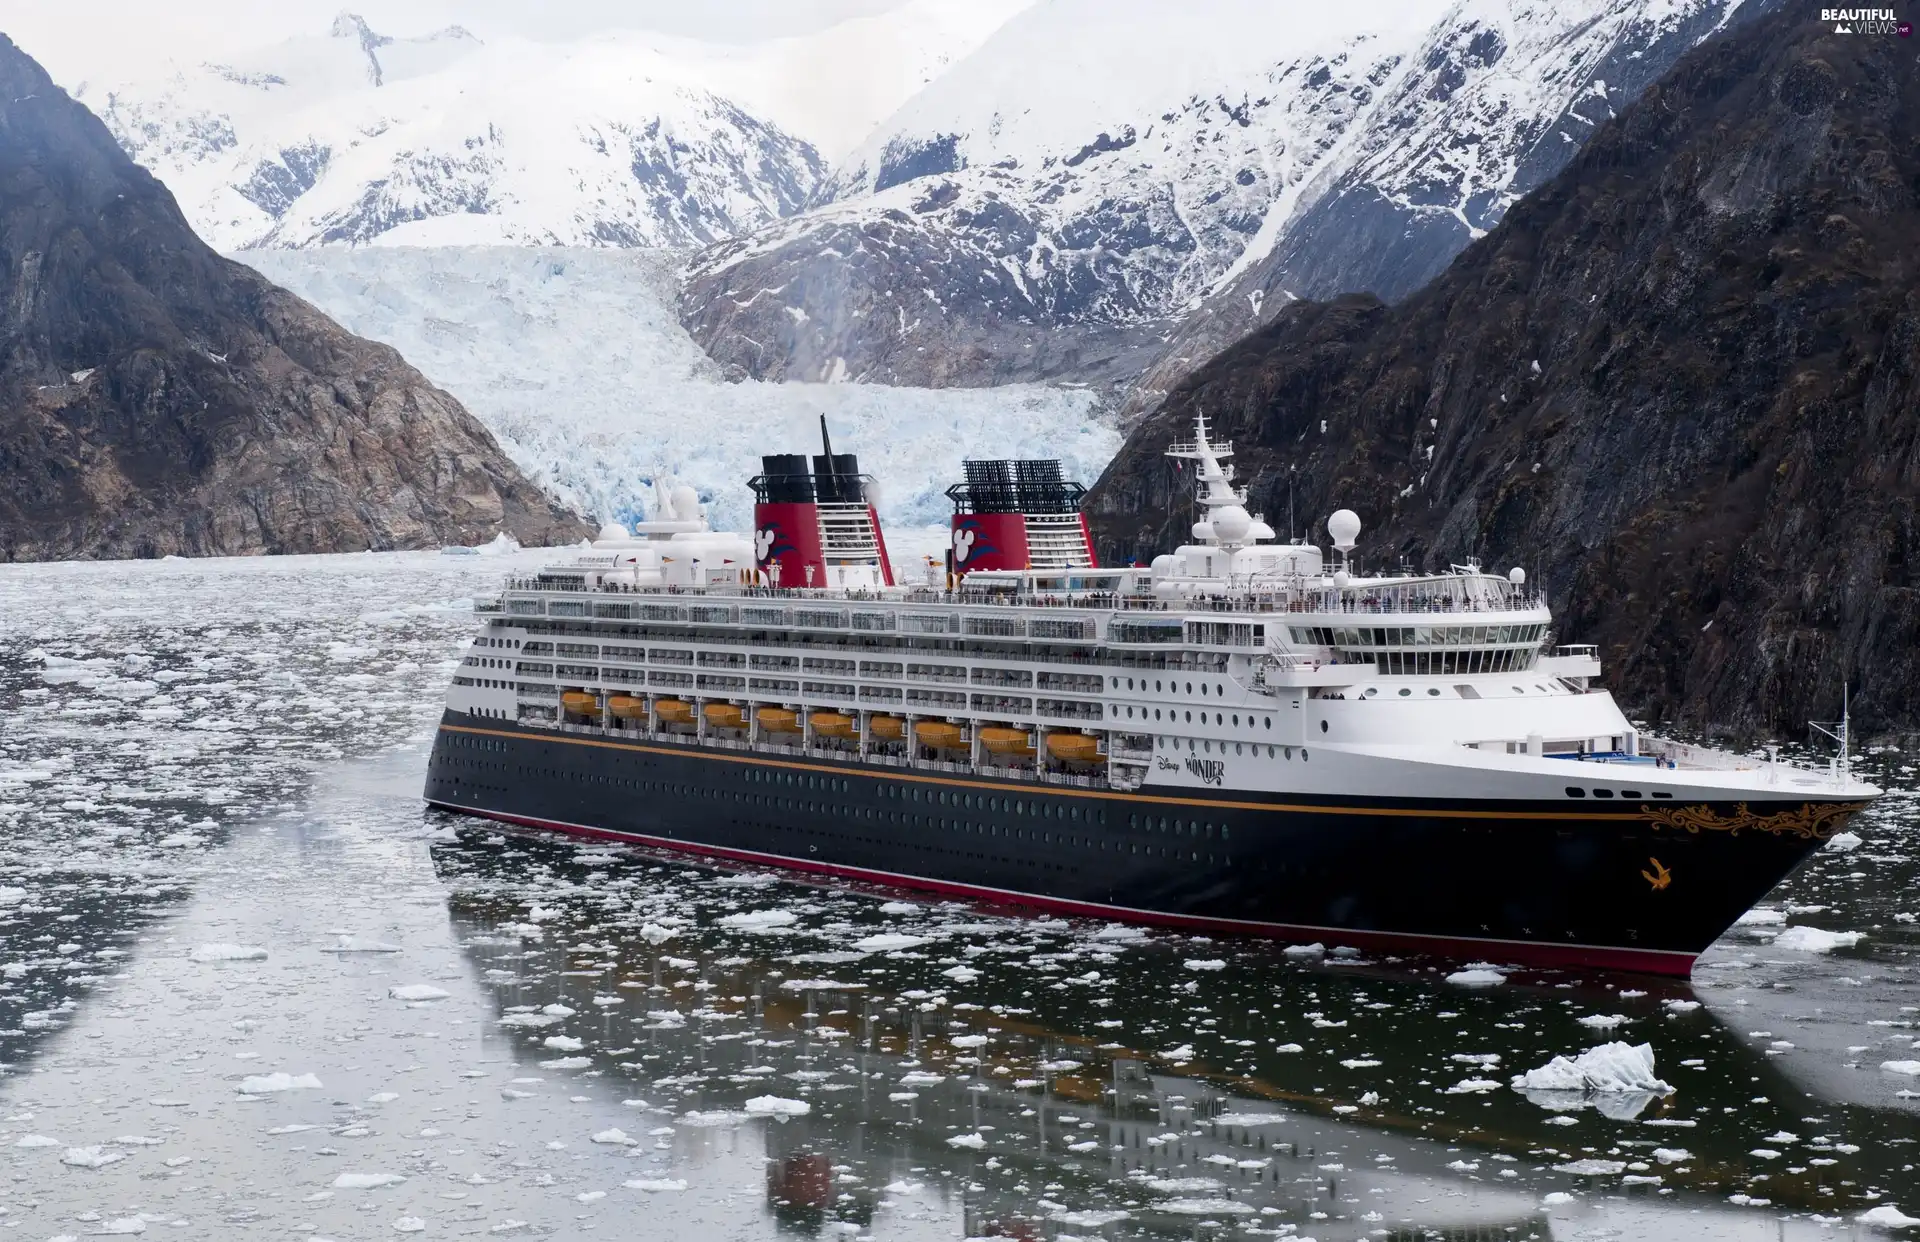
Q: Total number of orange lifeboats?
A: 10